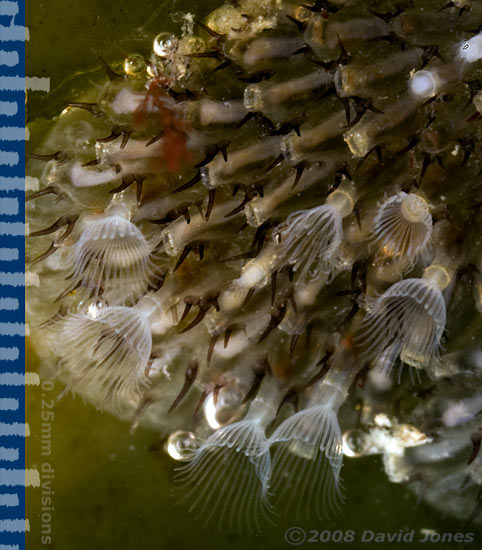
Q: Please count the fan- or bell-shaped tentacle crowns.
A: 7